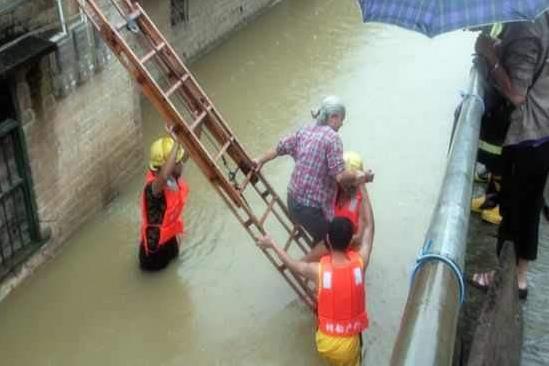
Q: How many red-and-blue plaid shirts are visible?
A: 1